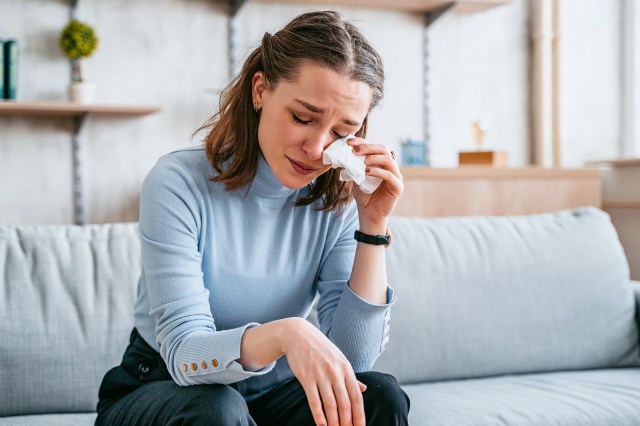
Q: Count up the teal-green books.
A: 2